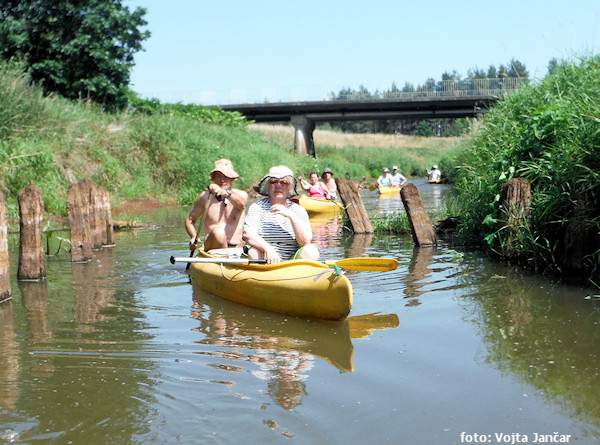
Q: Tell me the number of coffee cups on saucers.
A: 0